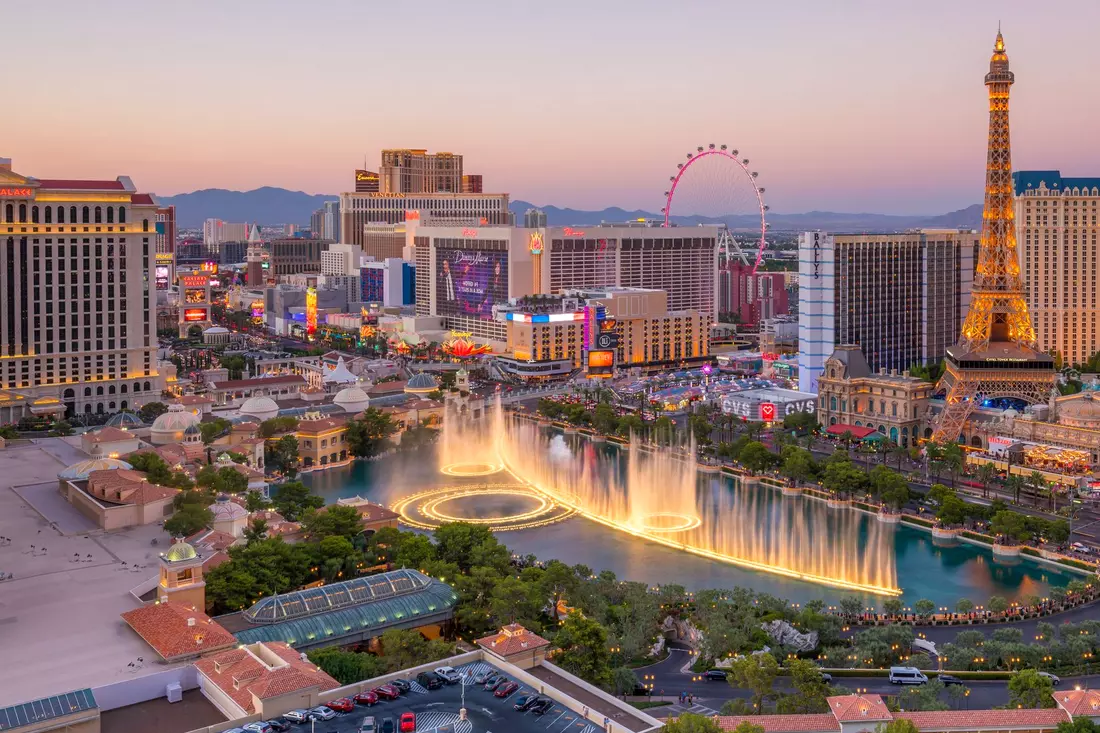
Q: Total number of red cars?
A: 5